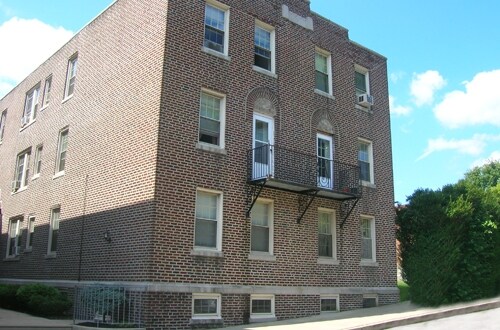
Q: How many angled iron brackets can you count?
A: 3